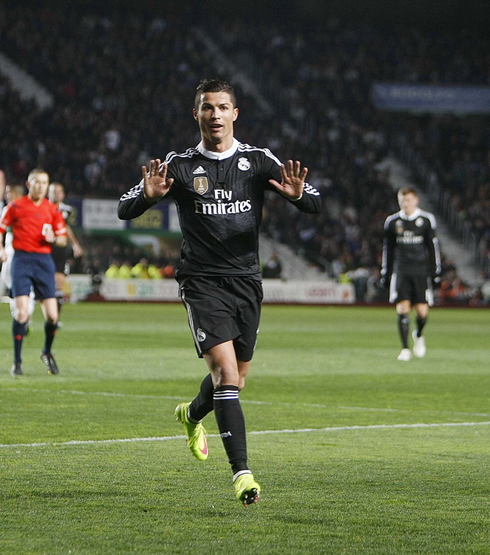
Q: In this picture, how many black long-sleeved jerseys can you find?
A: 2